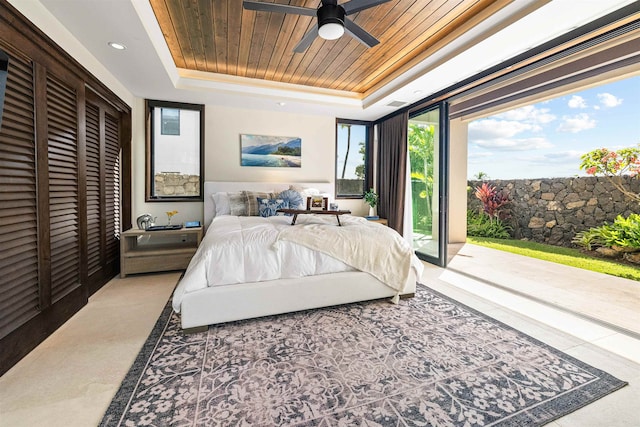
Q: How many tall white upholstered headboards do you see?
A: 1